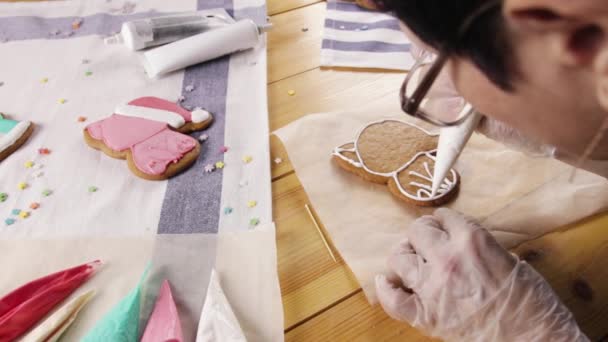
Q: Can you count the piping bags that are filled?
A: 6